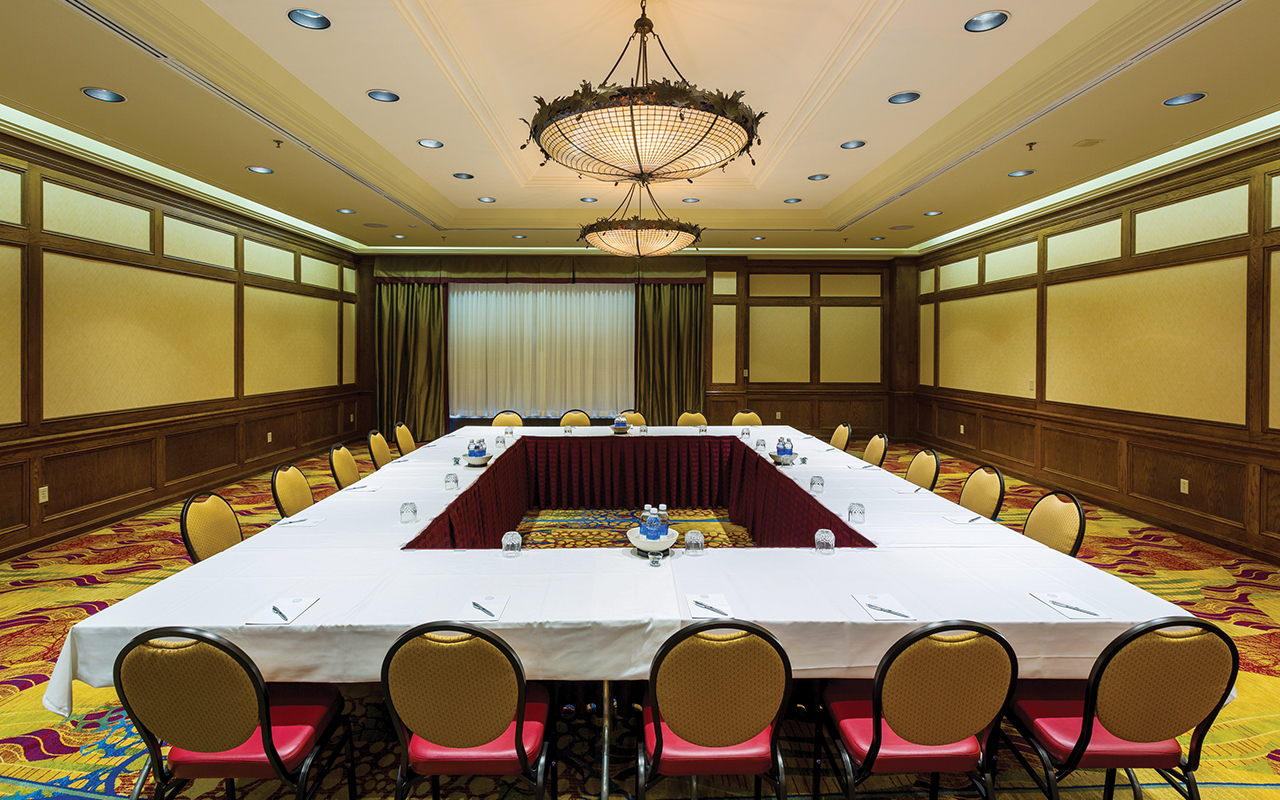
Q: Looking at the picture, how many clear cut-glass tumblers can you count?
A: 15